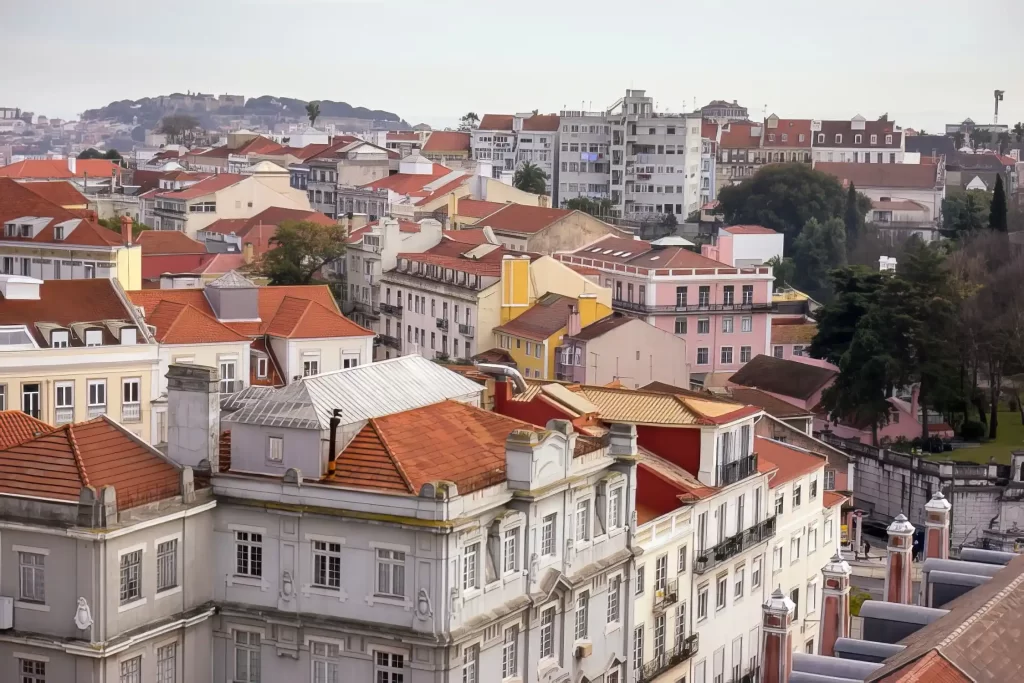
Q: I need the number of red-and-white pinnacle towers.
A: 4